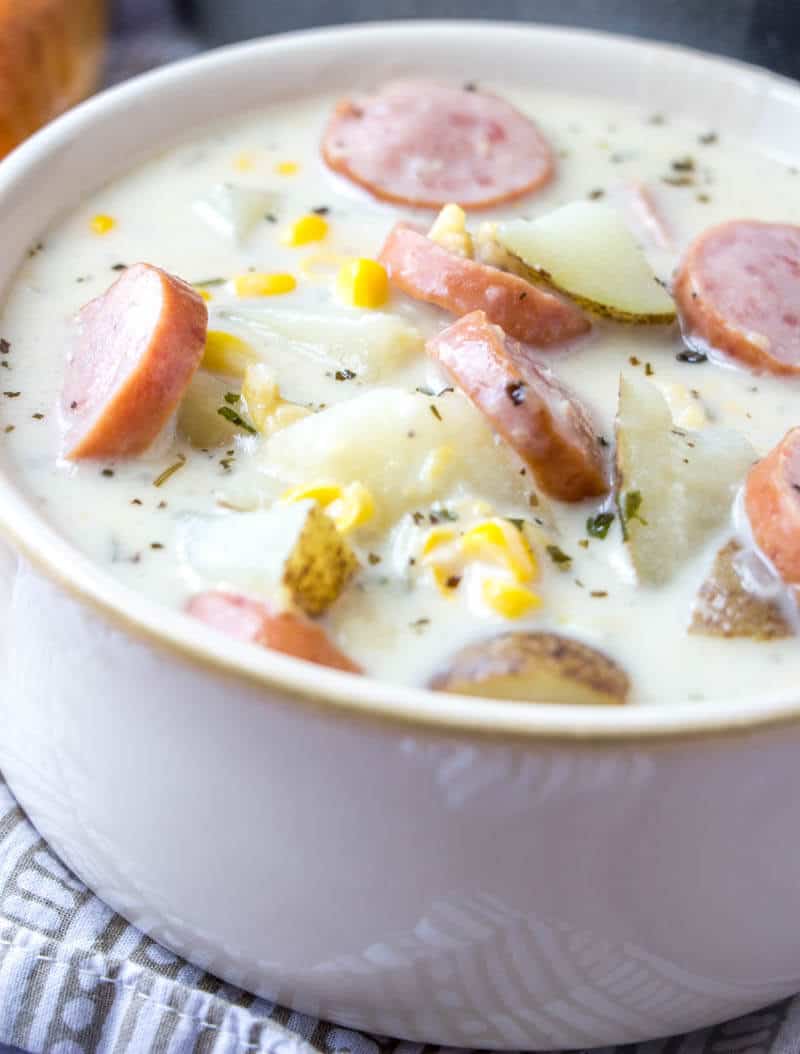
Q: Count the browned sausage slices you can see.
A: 7